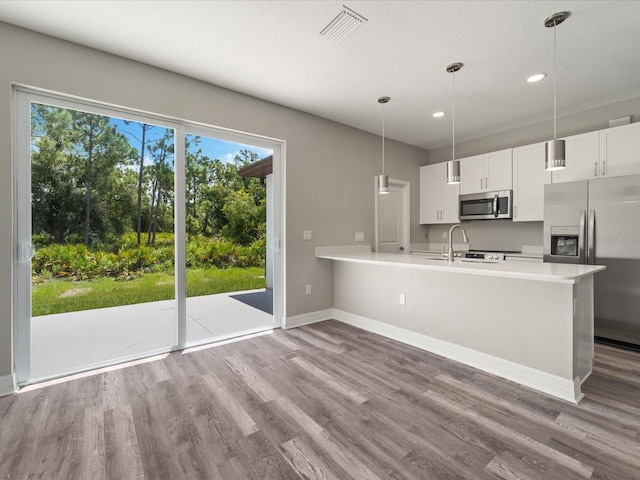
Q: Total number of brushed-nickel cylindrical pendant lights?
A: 3